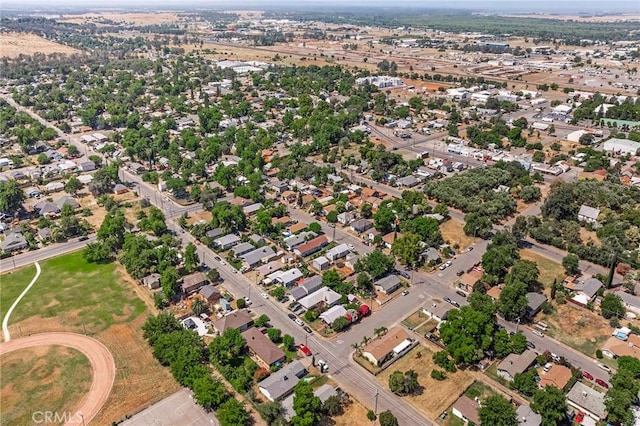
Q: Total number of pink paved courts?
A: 1